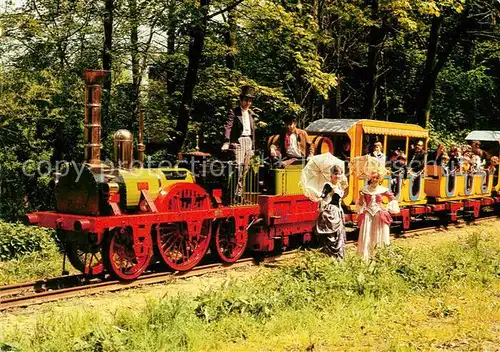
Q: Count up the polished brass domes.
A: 1